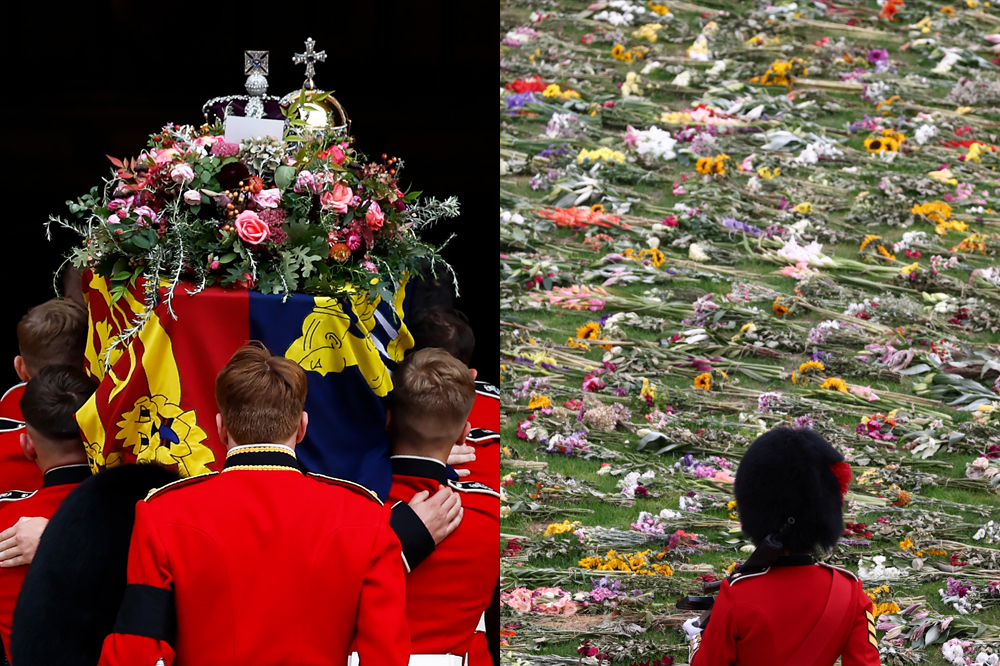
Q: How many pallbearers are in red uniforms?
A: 5